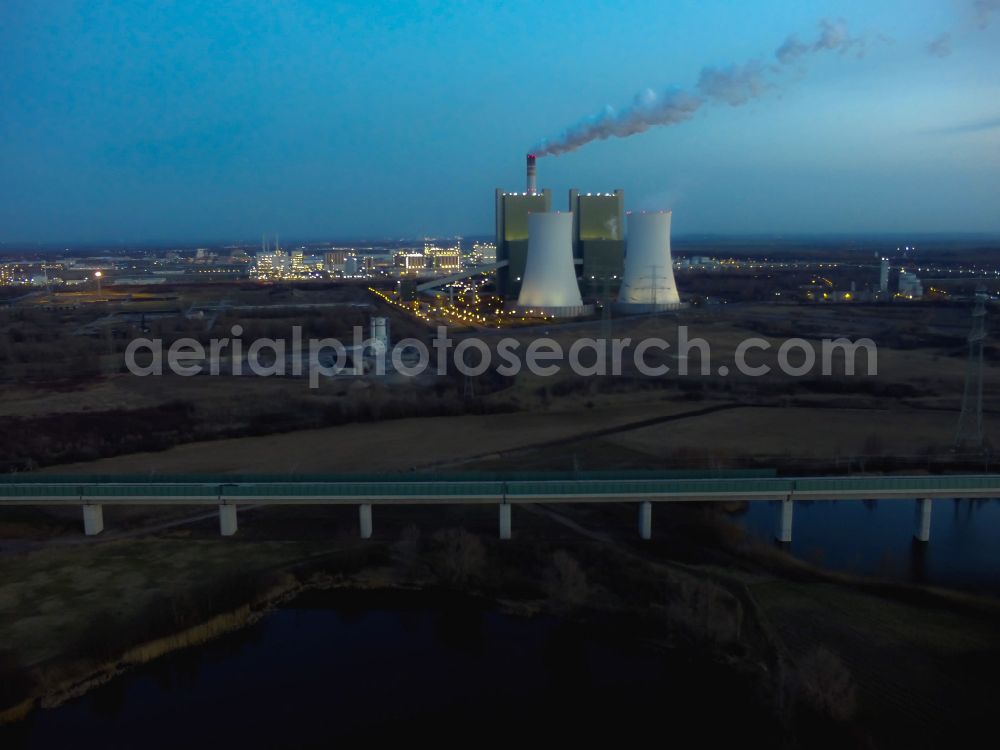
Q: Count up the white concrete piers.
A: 7